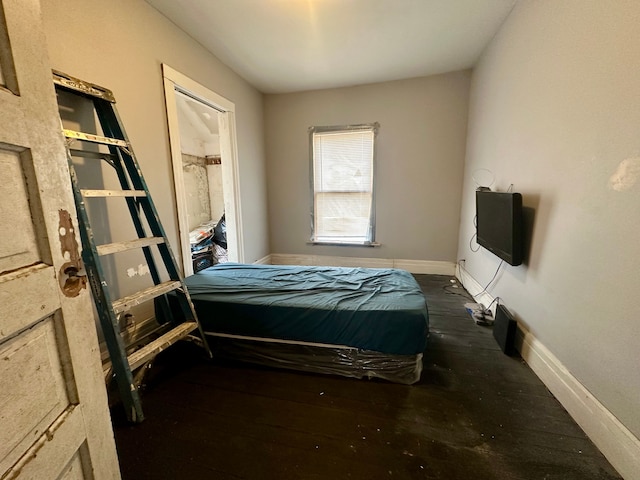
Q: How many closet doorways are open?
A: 1